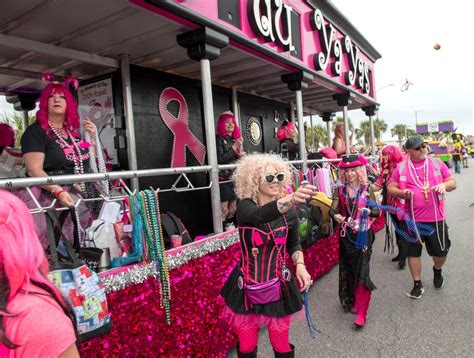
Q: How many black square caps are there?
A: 6